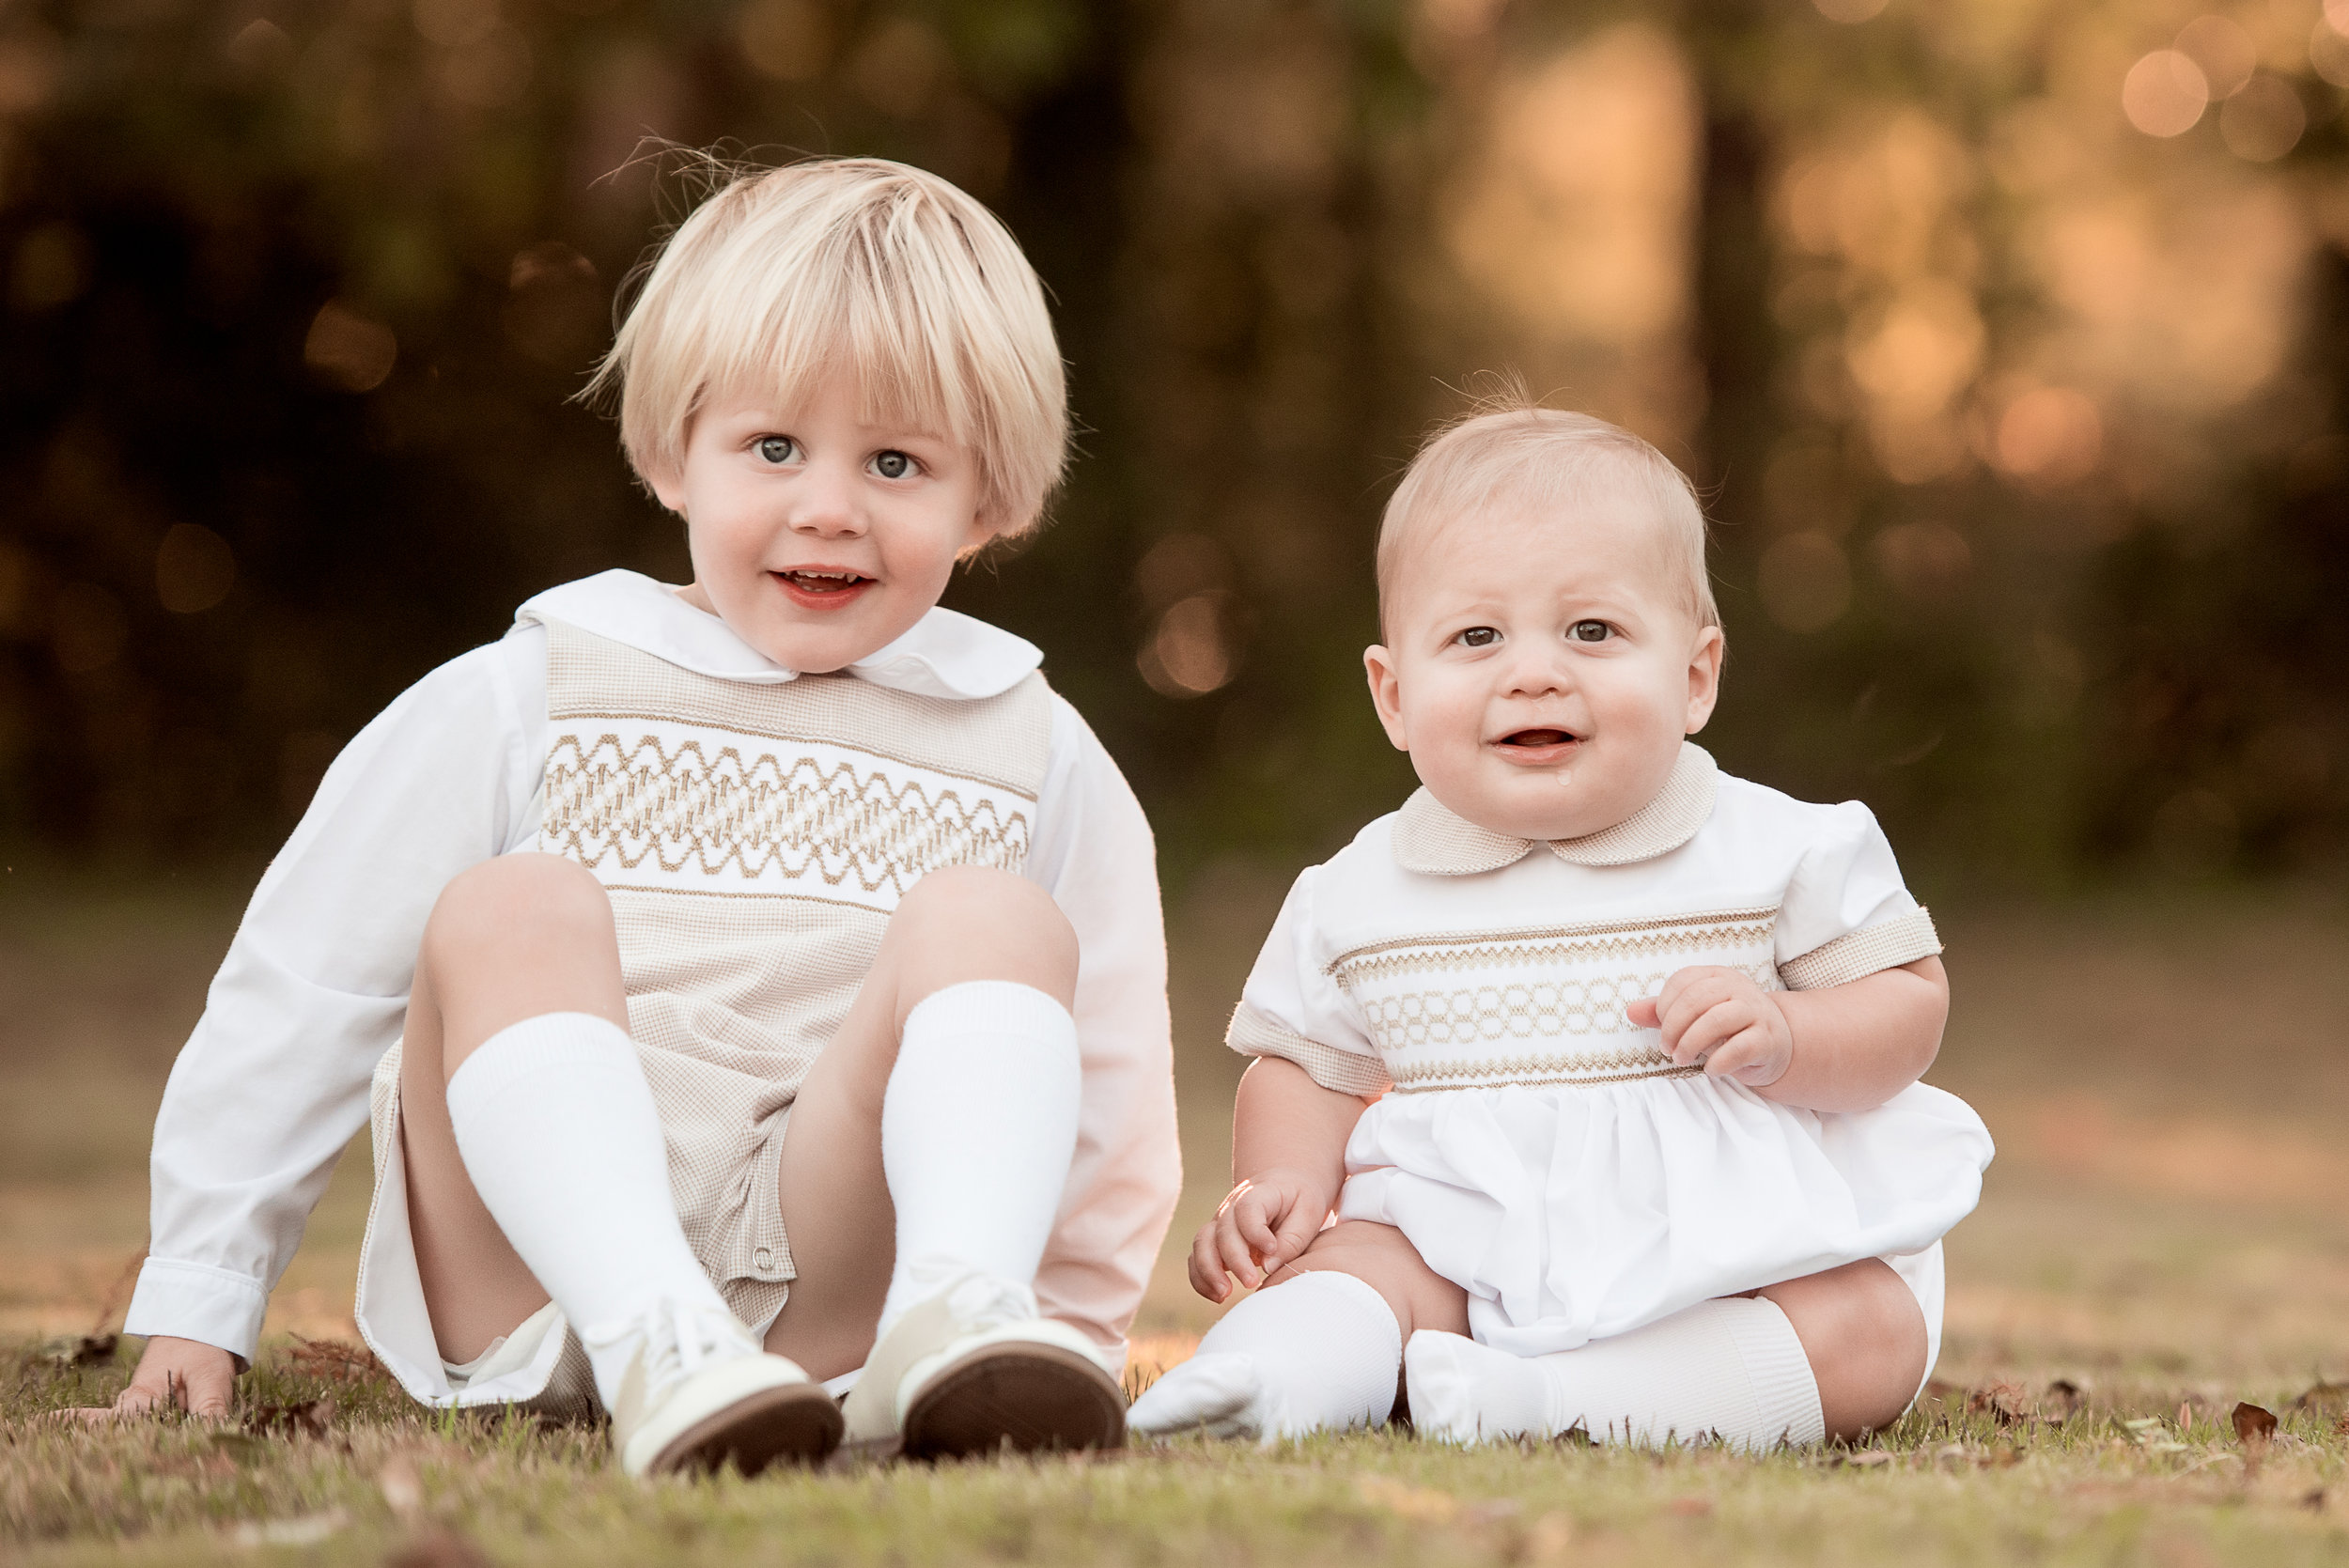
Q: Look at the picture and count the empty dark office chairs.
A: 0